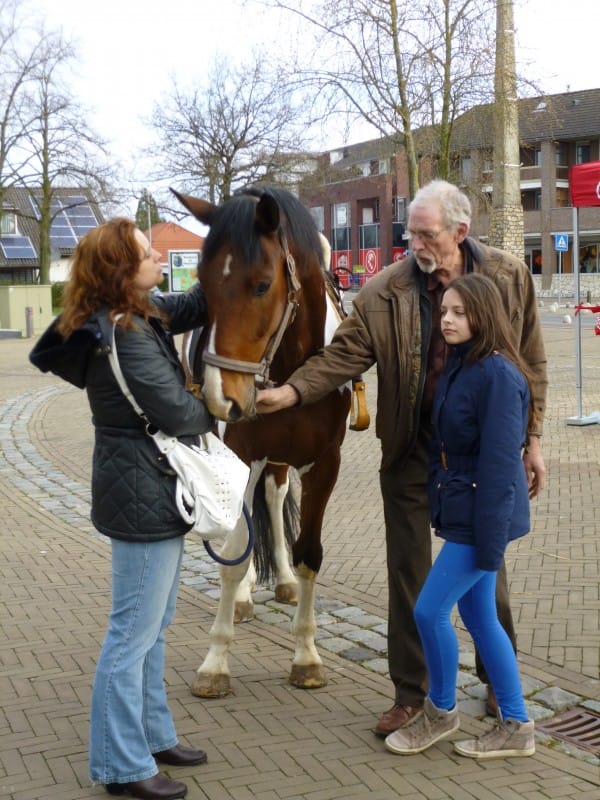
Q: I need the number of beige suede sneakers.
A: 2